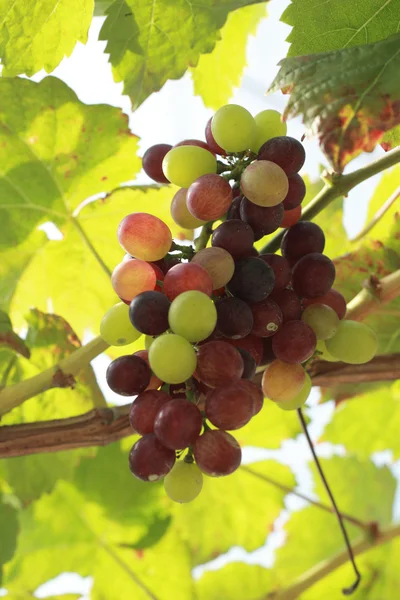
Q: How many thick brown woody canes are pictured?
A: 1